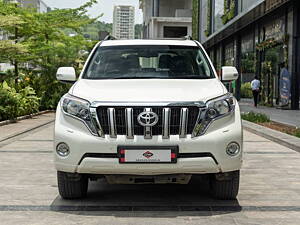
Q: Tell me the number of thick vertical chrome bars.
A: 5